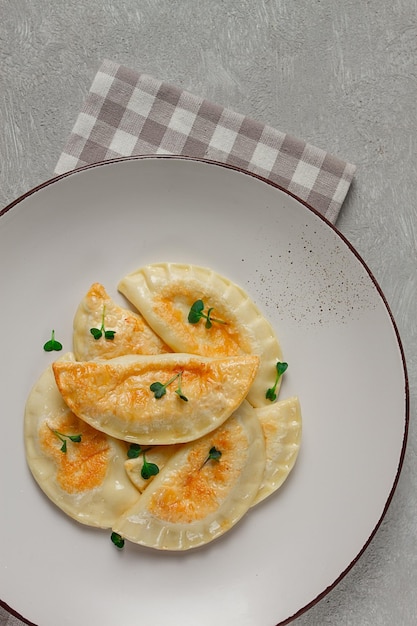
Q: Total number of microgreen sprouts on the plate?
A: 9